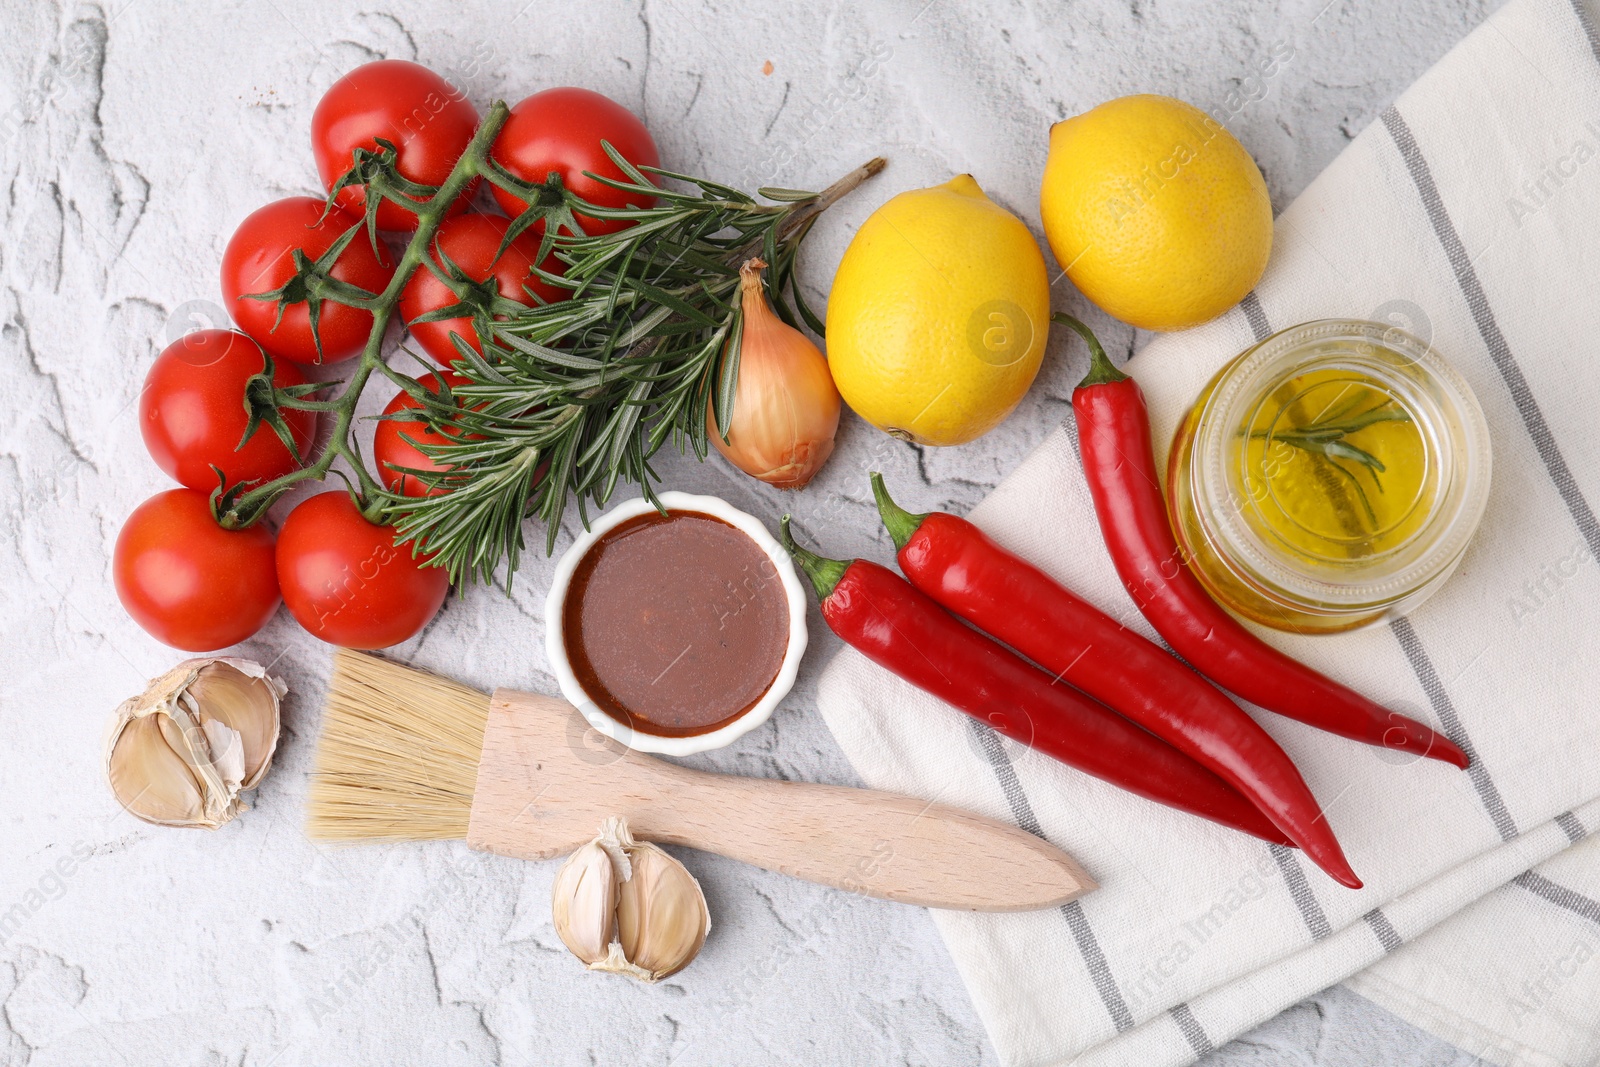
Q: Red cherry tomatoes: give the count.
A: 8